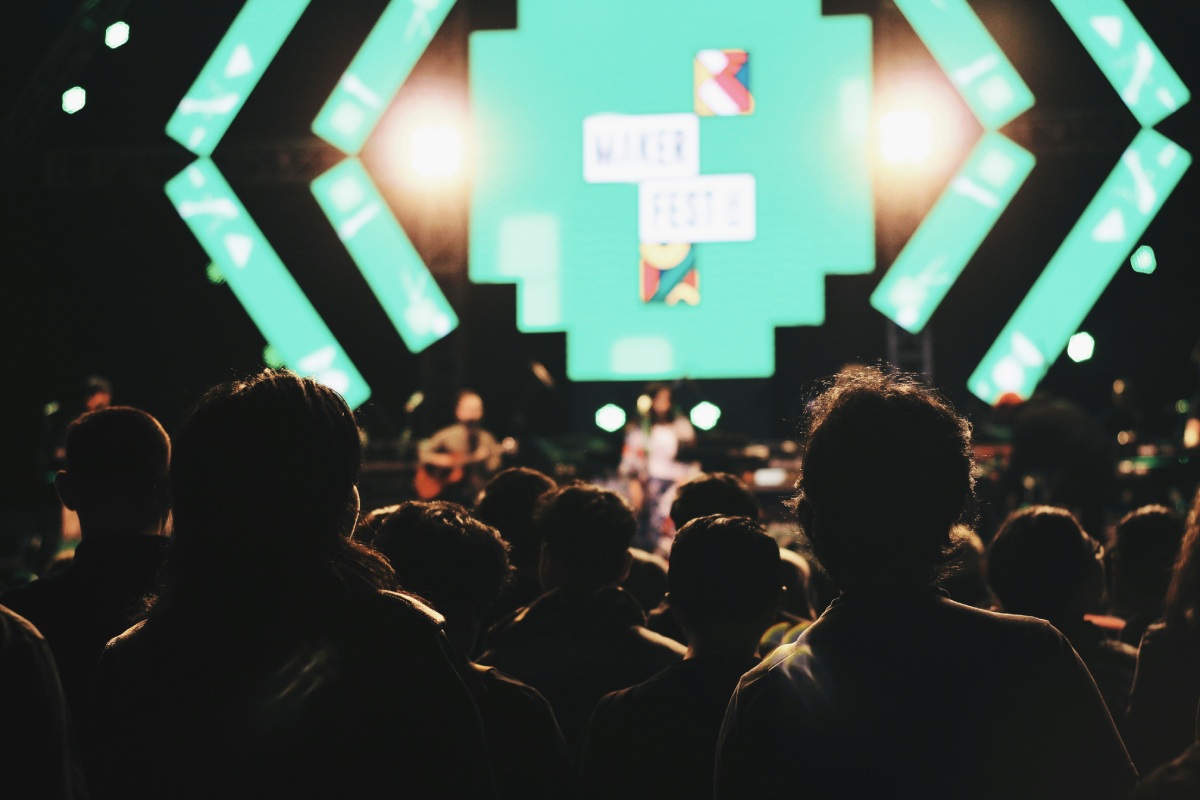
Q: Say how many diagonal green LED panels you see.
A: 8